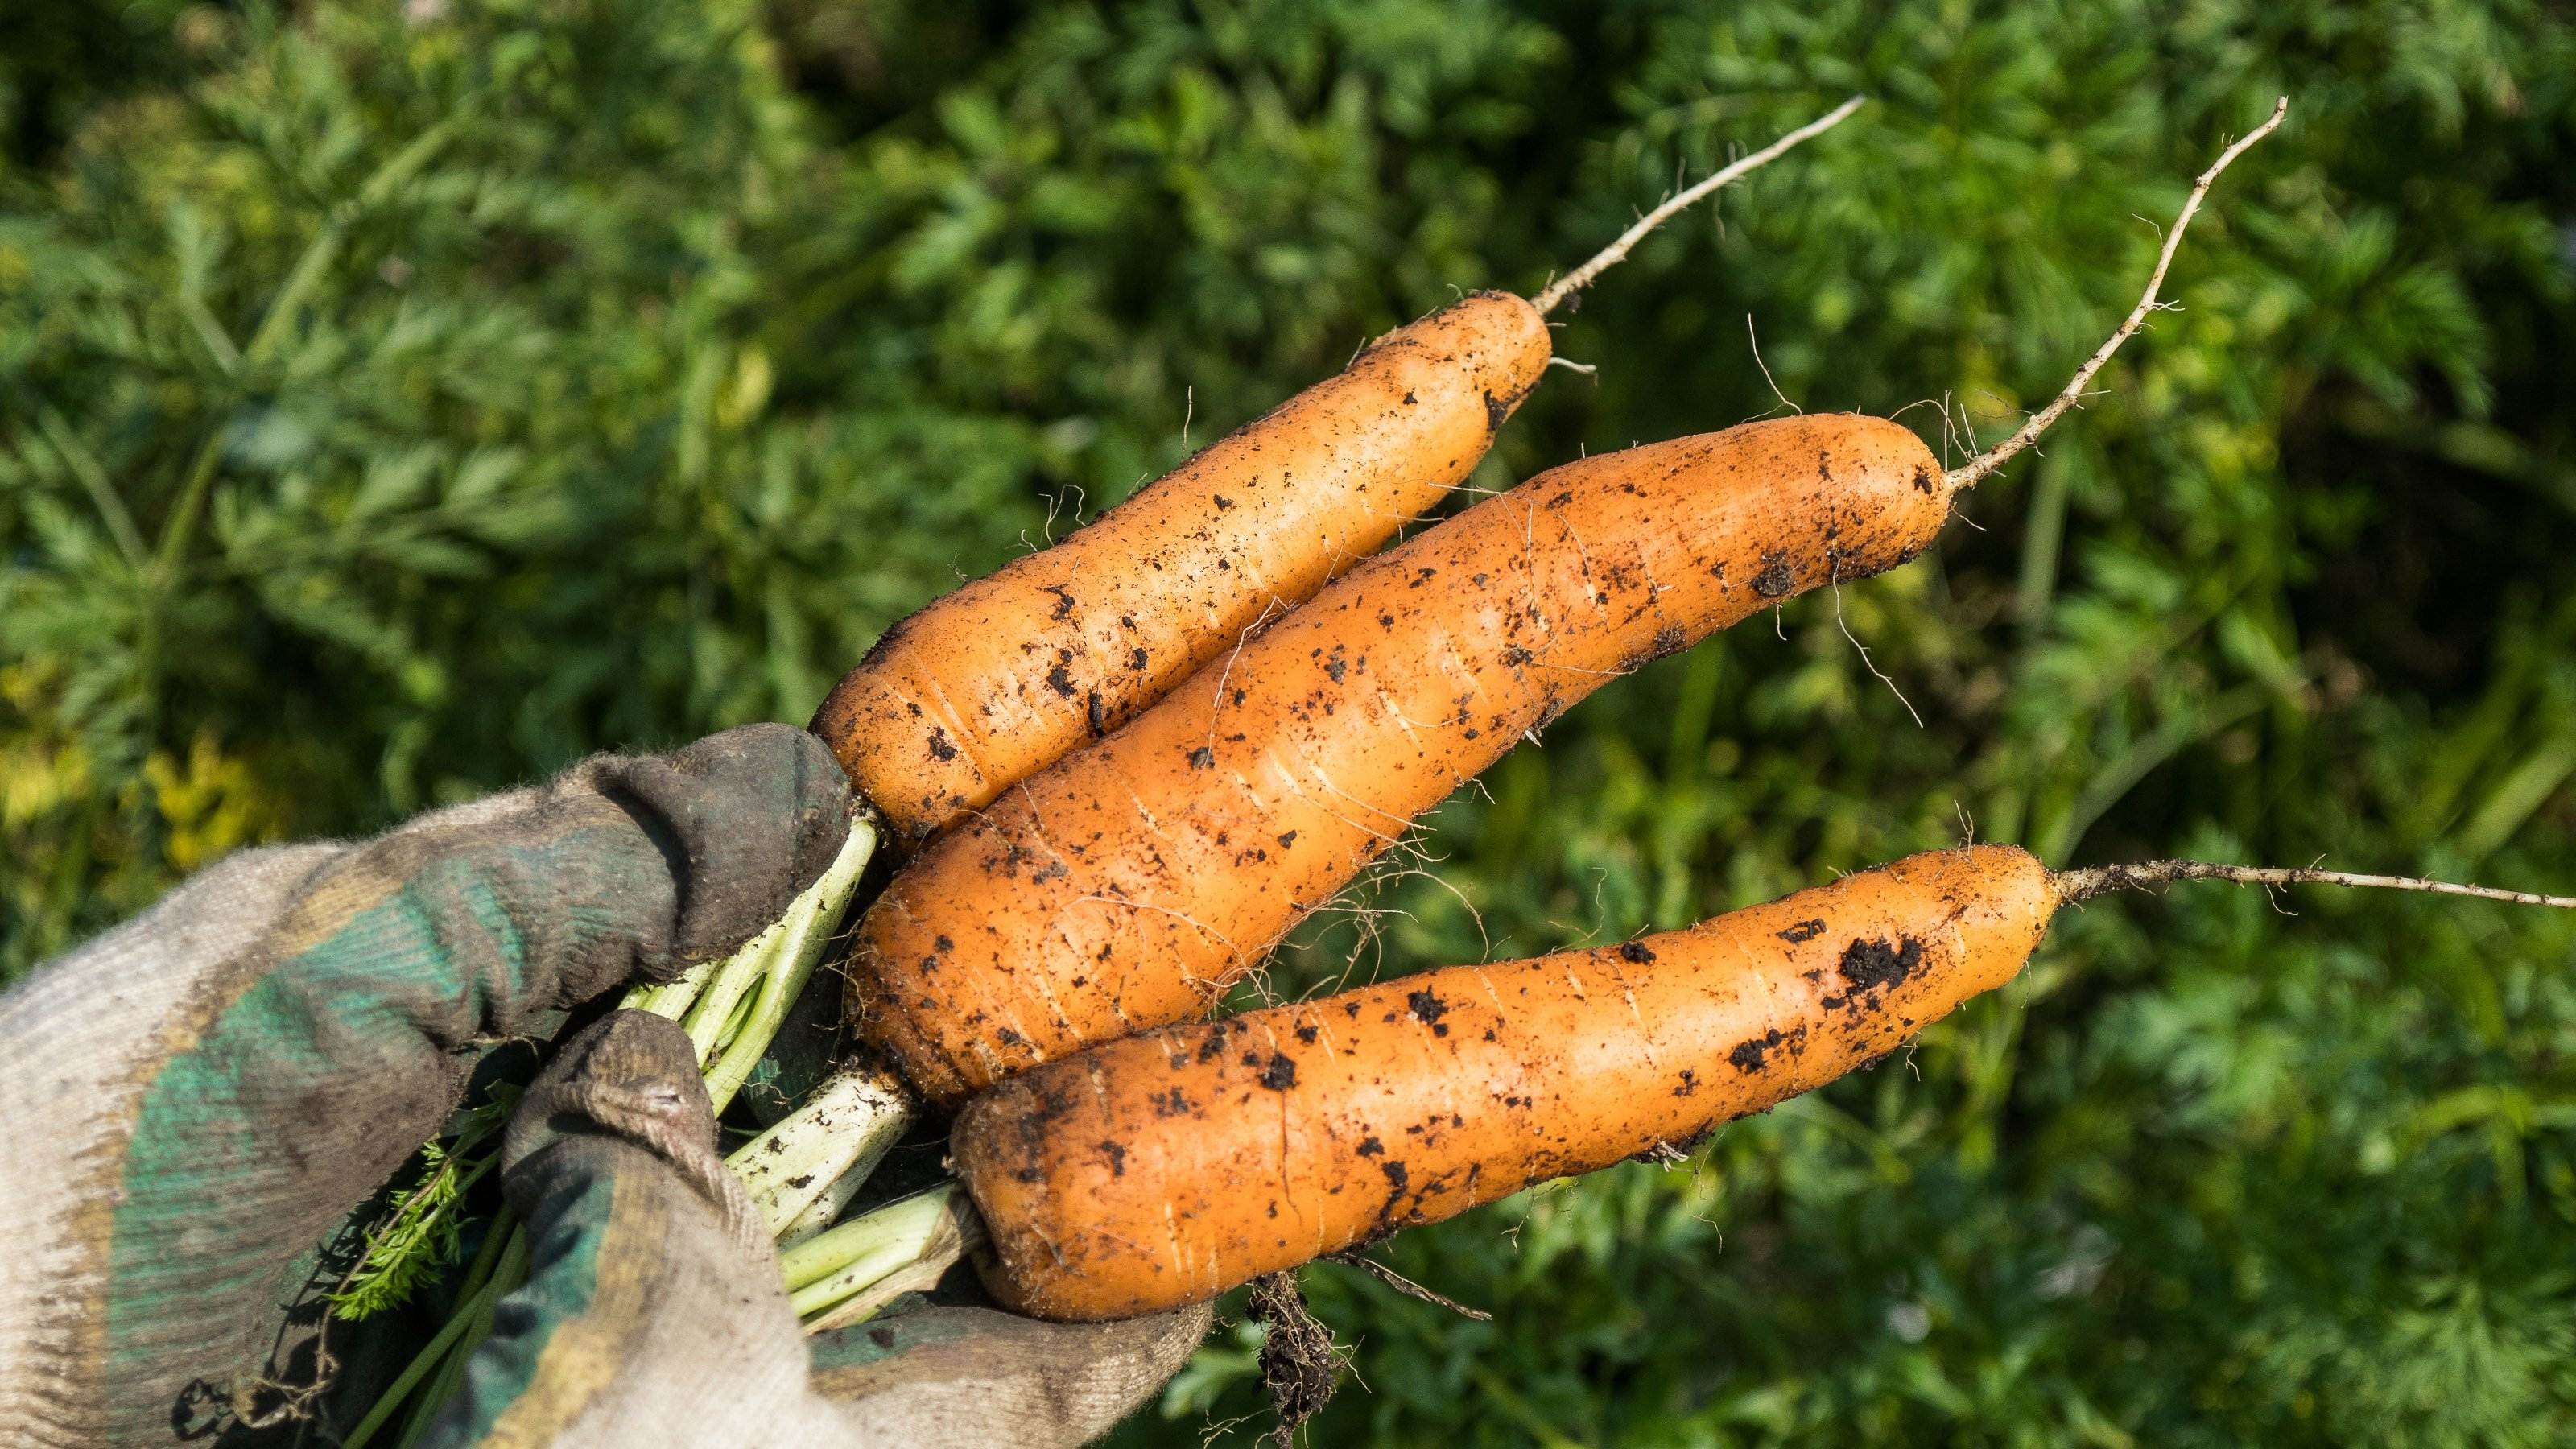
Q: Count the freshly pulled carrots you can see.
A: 3